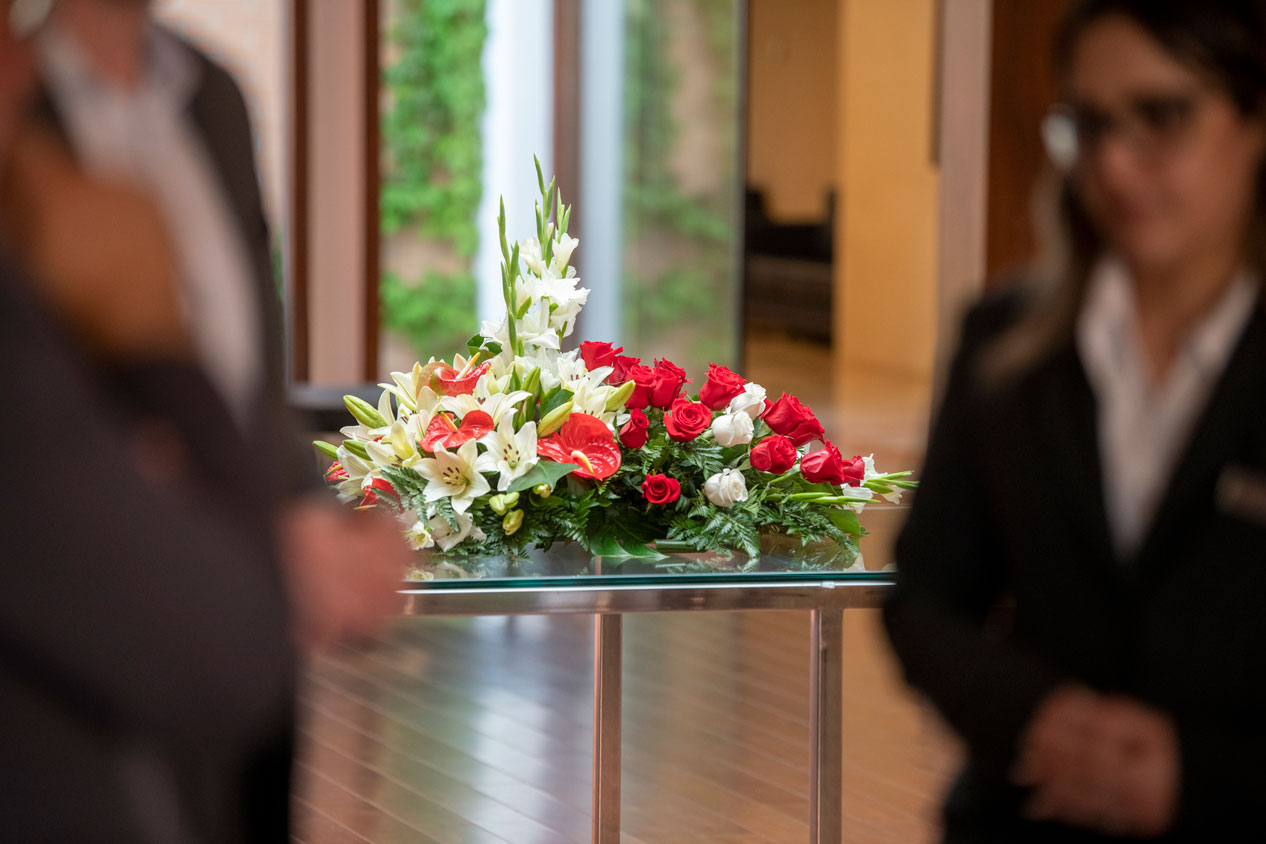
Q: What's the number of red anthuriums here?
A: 5